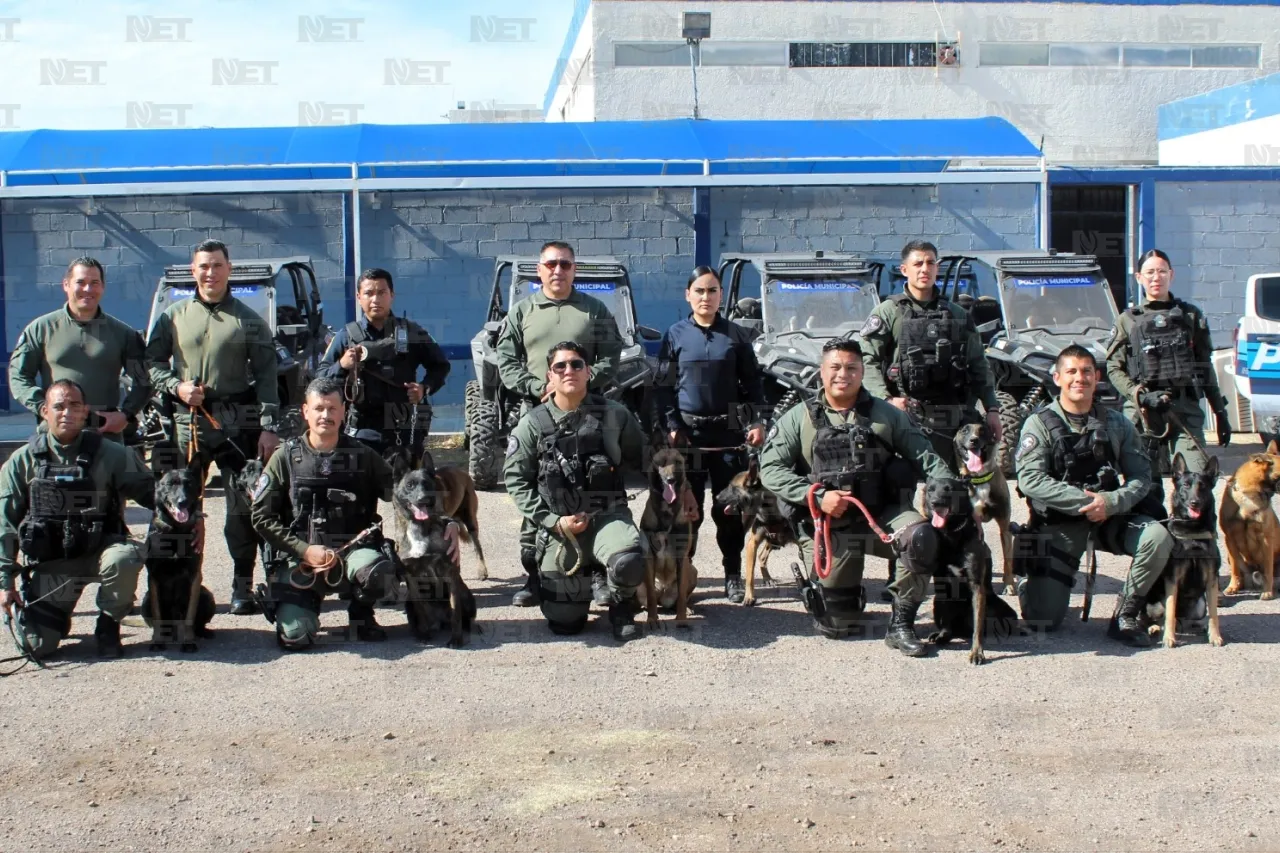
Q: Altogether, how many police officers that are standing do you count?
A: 7